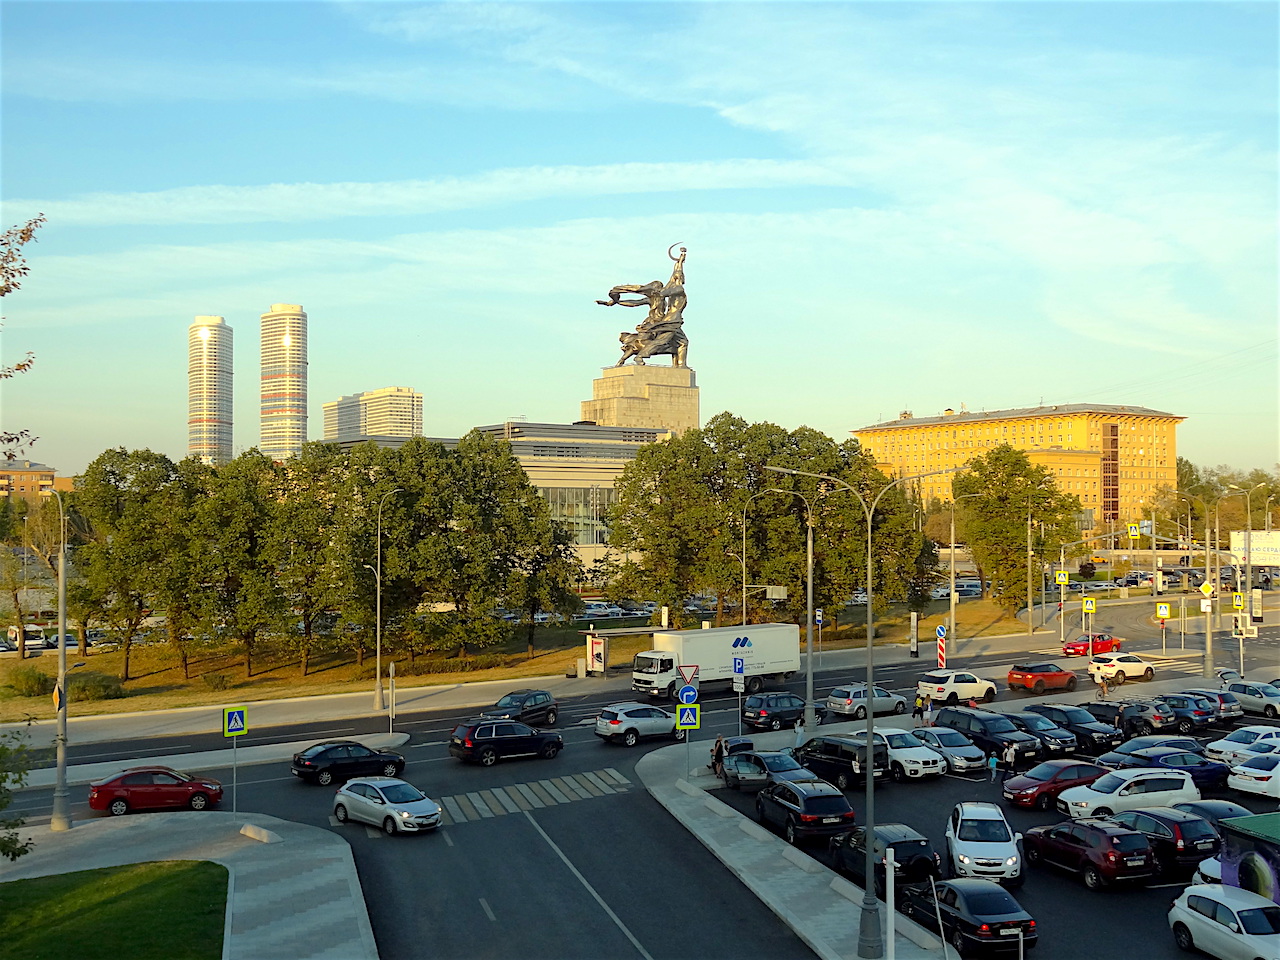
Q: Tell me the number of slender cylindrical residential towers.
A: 2